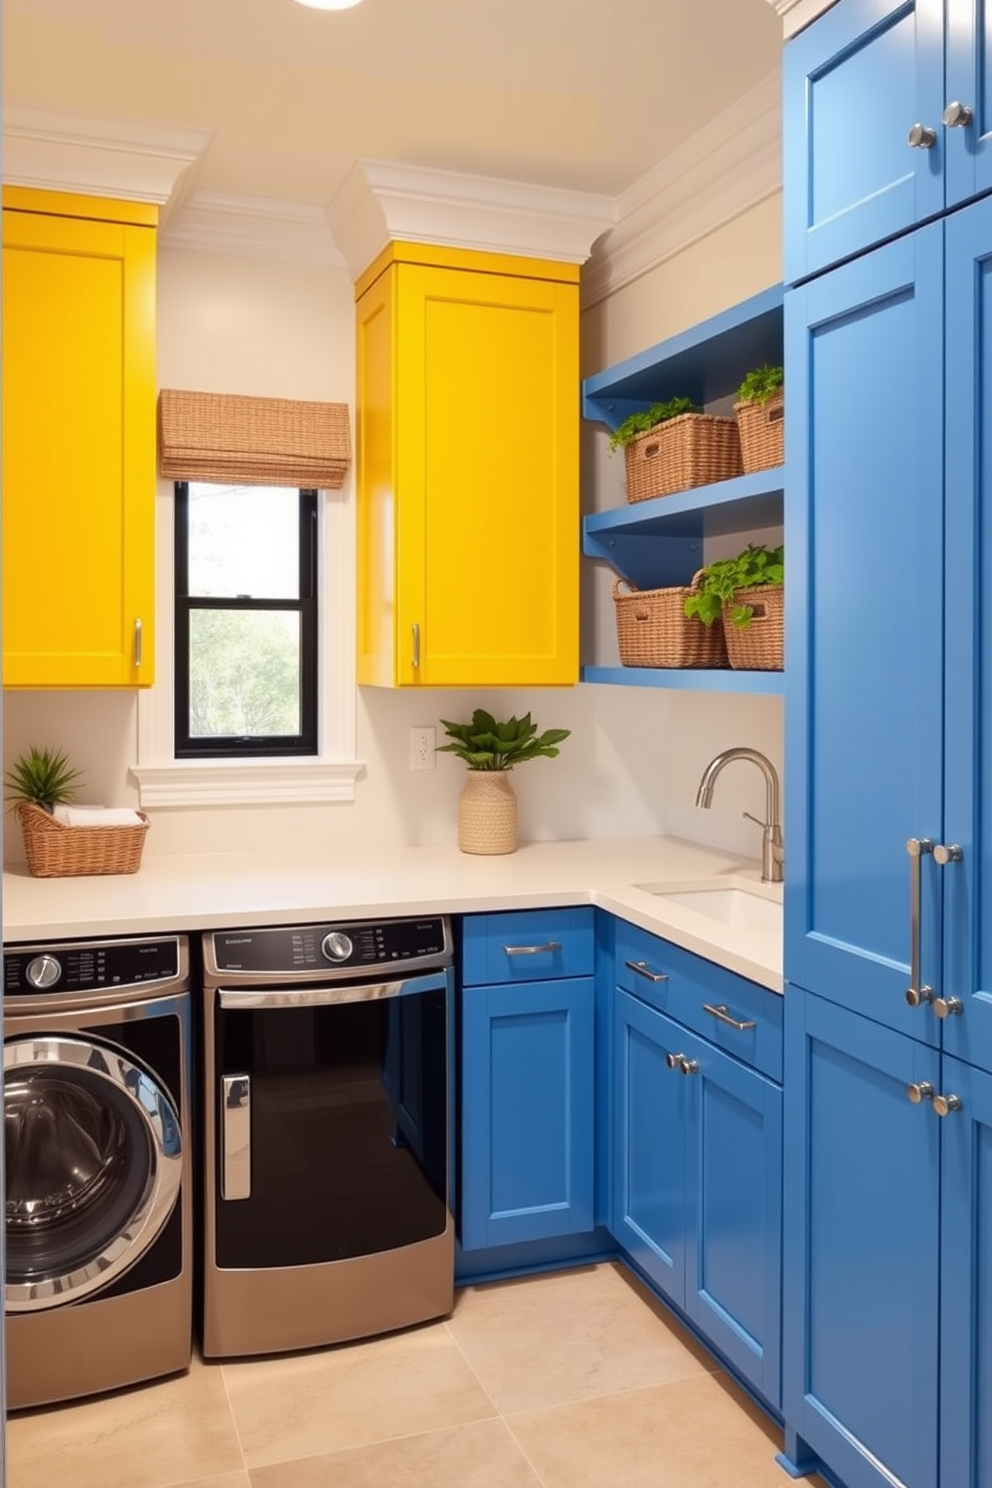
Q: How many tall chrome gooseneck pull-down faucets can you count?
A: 1